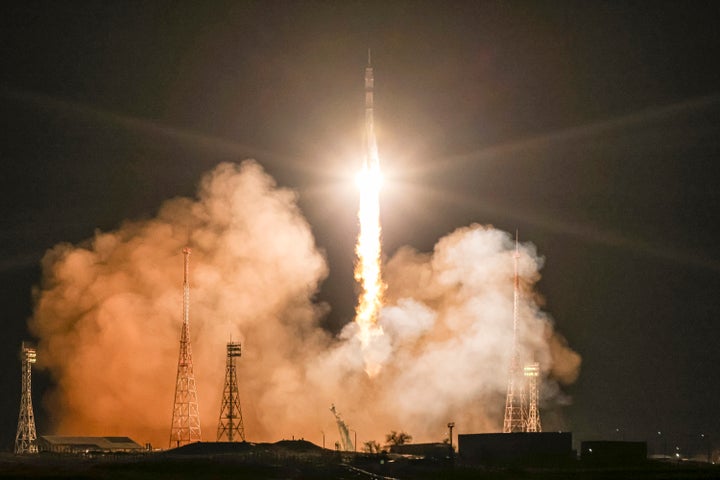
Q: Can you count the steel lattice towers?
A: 5